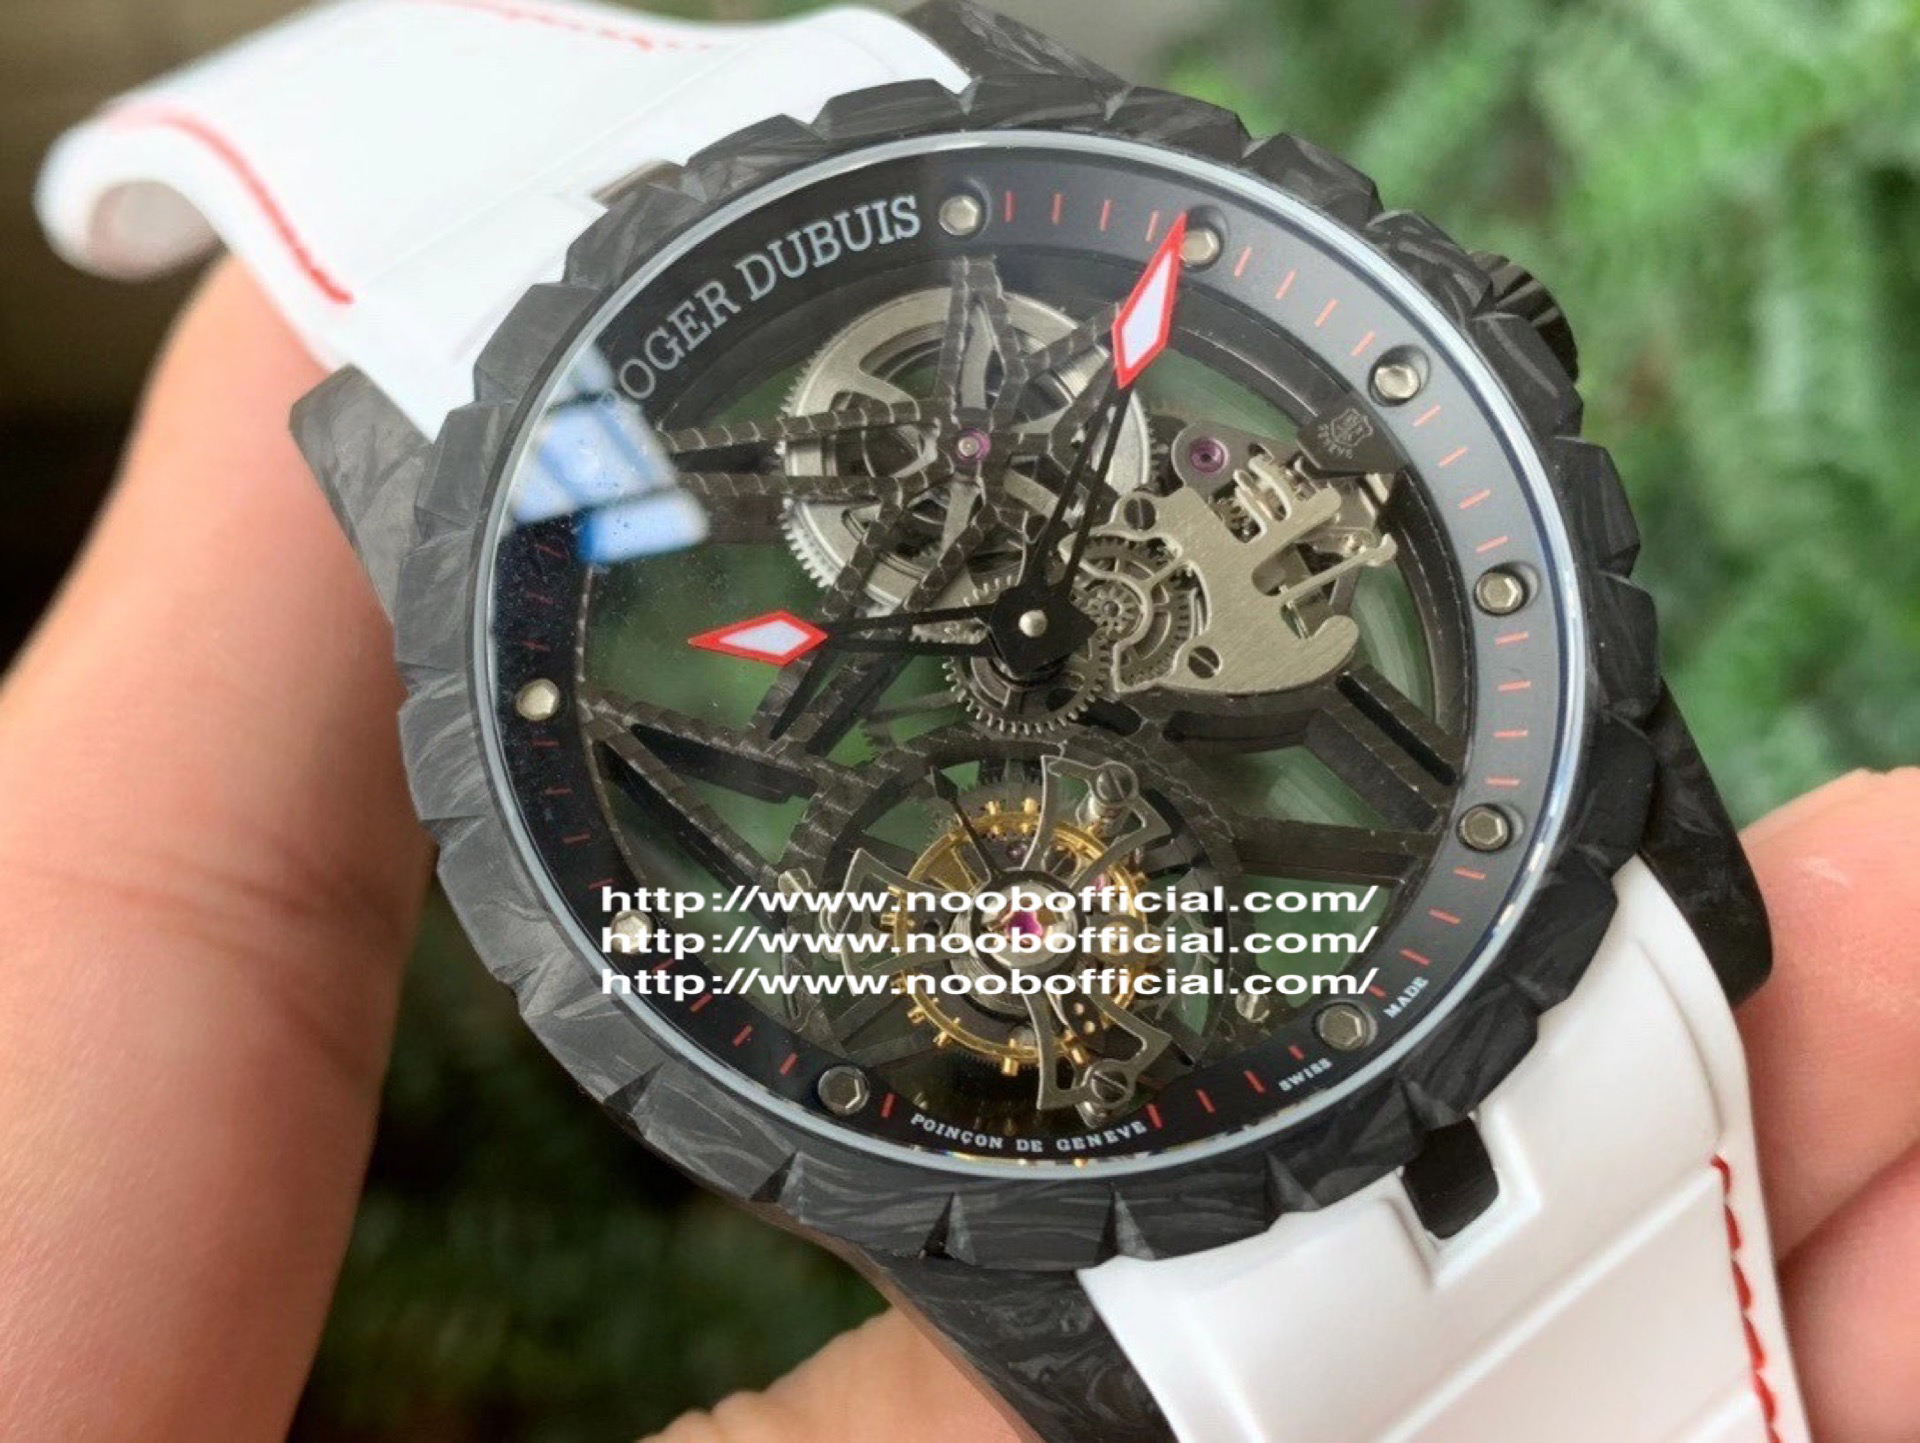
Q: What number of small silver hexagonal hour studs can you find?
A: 9